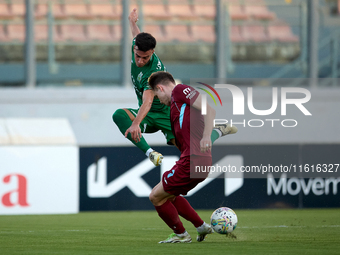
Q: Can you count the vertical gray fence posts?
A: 4